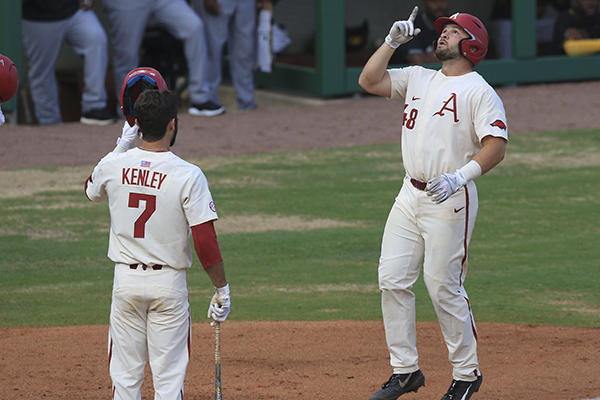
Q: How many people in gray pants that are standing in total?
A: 3